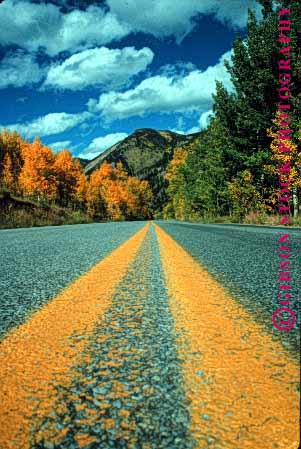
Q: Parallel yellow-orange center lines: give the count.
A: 2